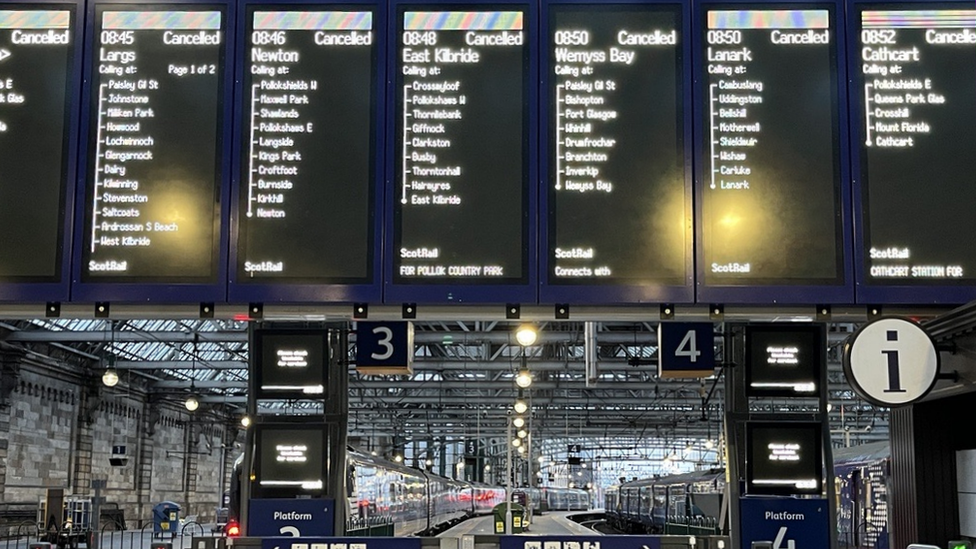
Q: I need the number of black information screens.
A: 11